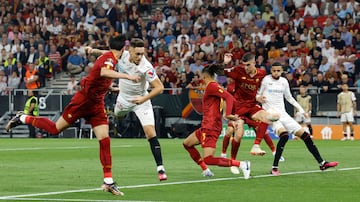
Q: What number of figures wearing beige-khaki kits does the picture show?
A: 2